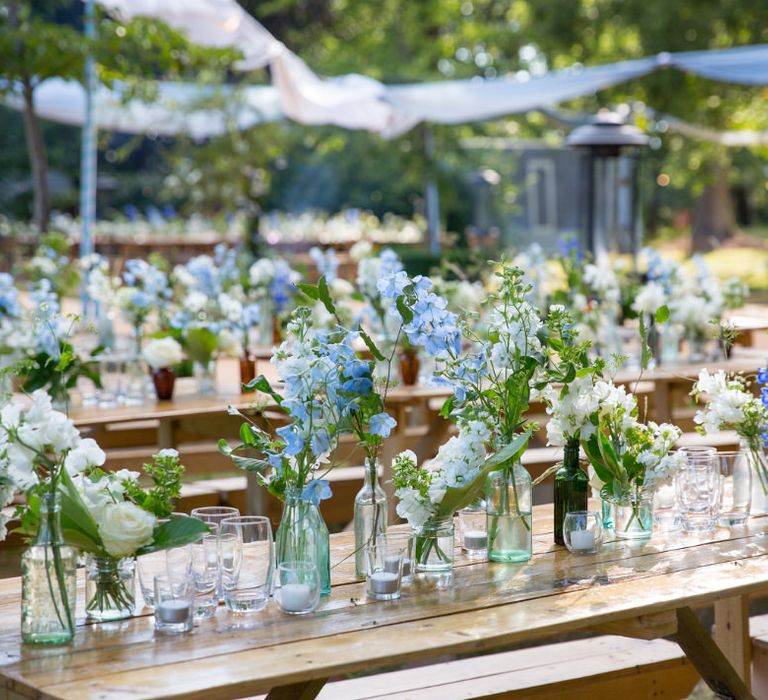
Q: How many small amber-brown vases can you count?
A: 3